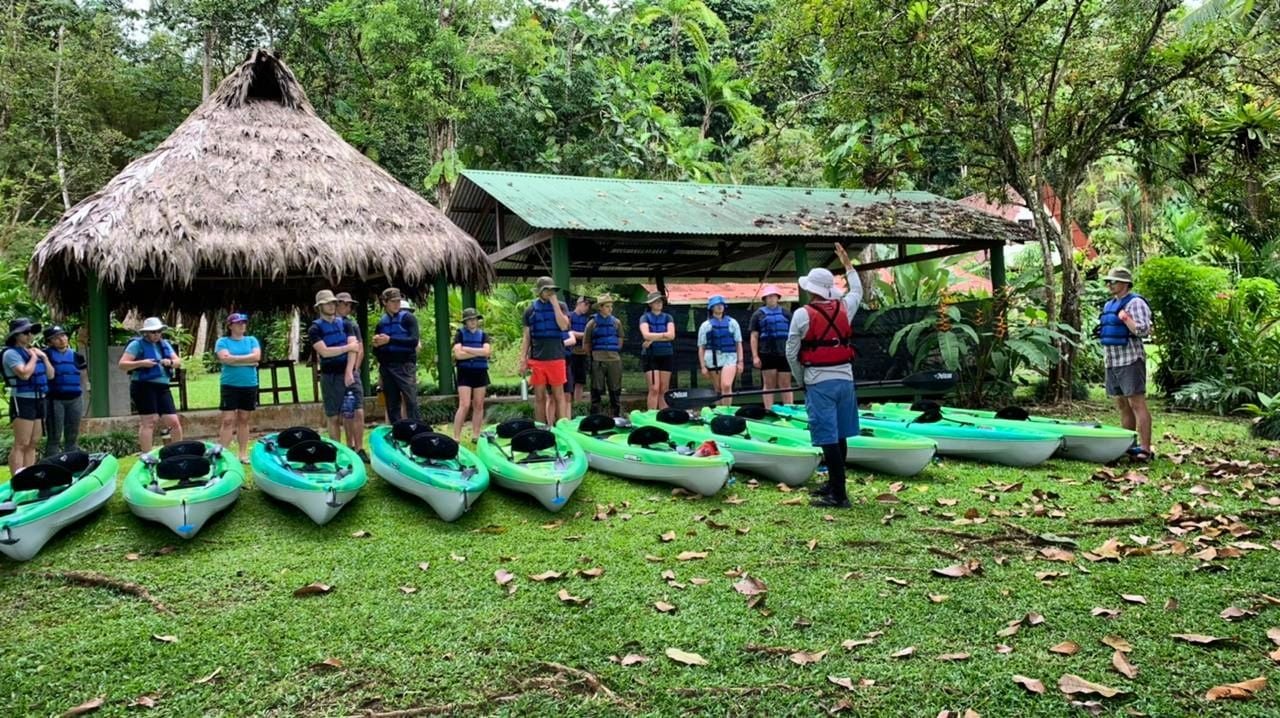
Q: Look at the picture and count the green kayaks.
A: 10